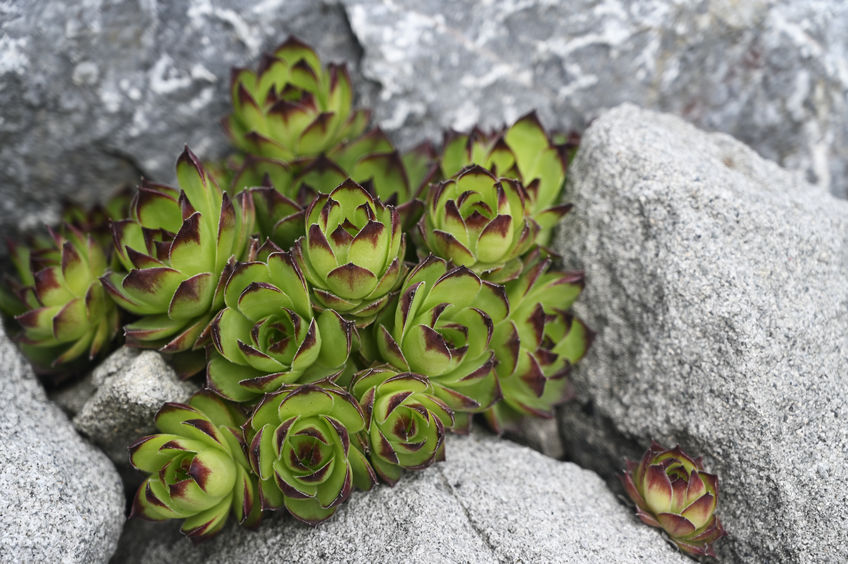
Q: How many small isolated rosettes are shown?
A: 1